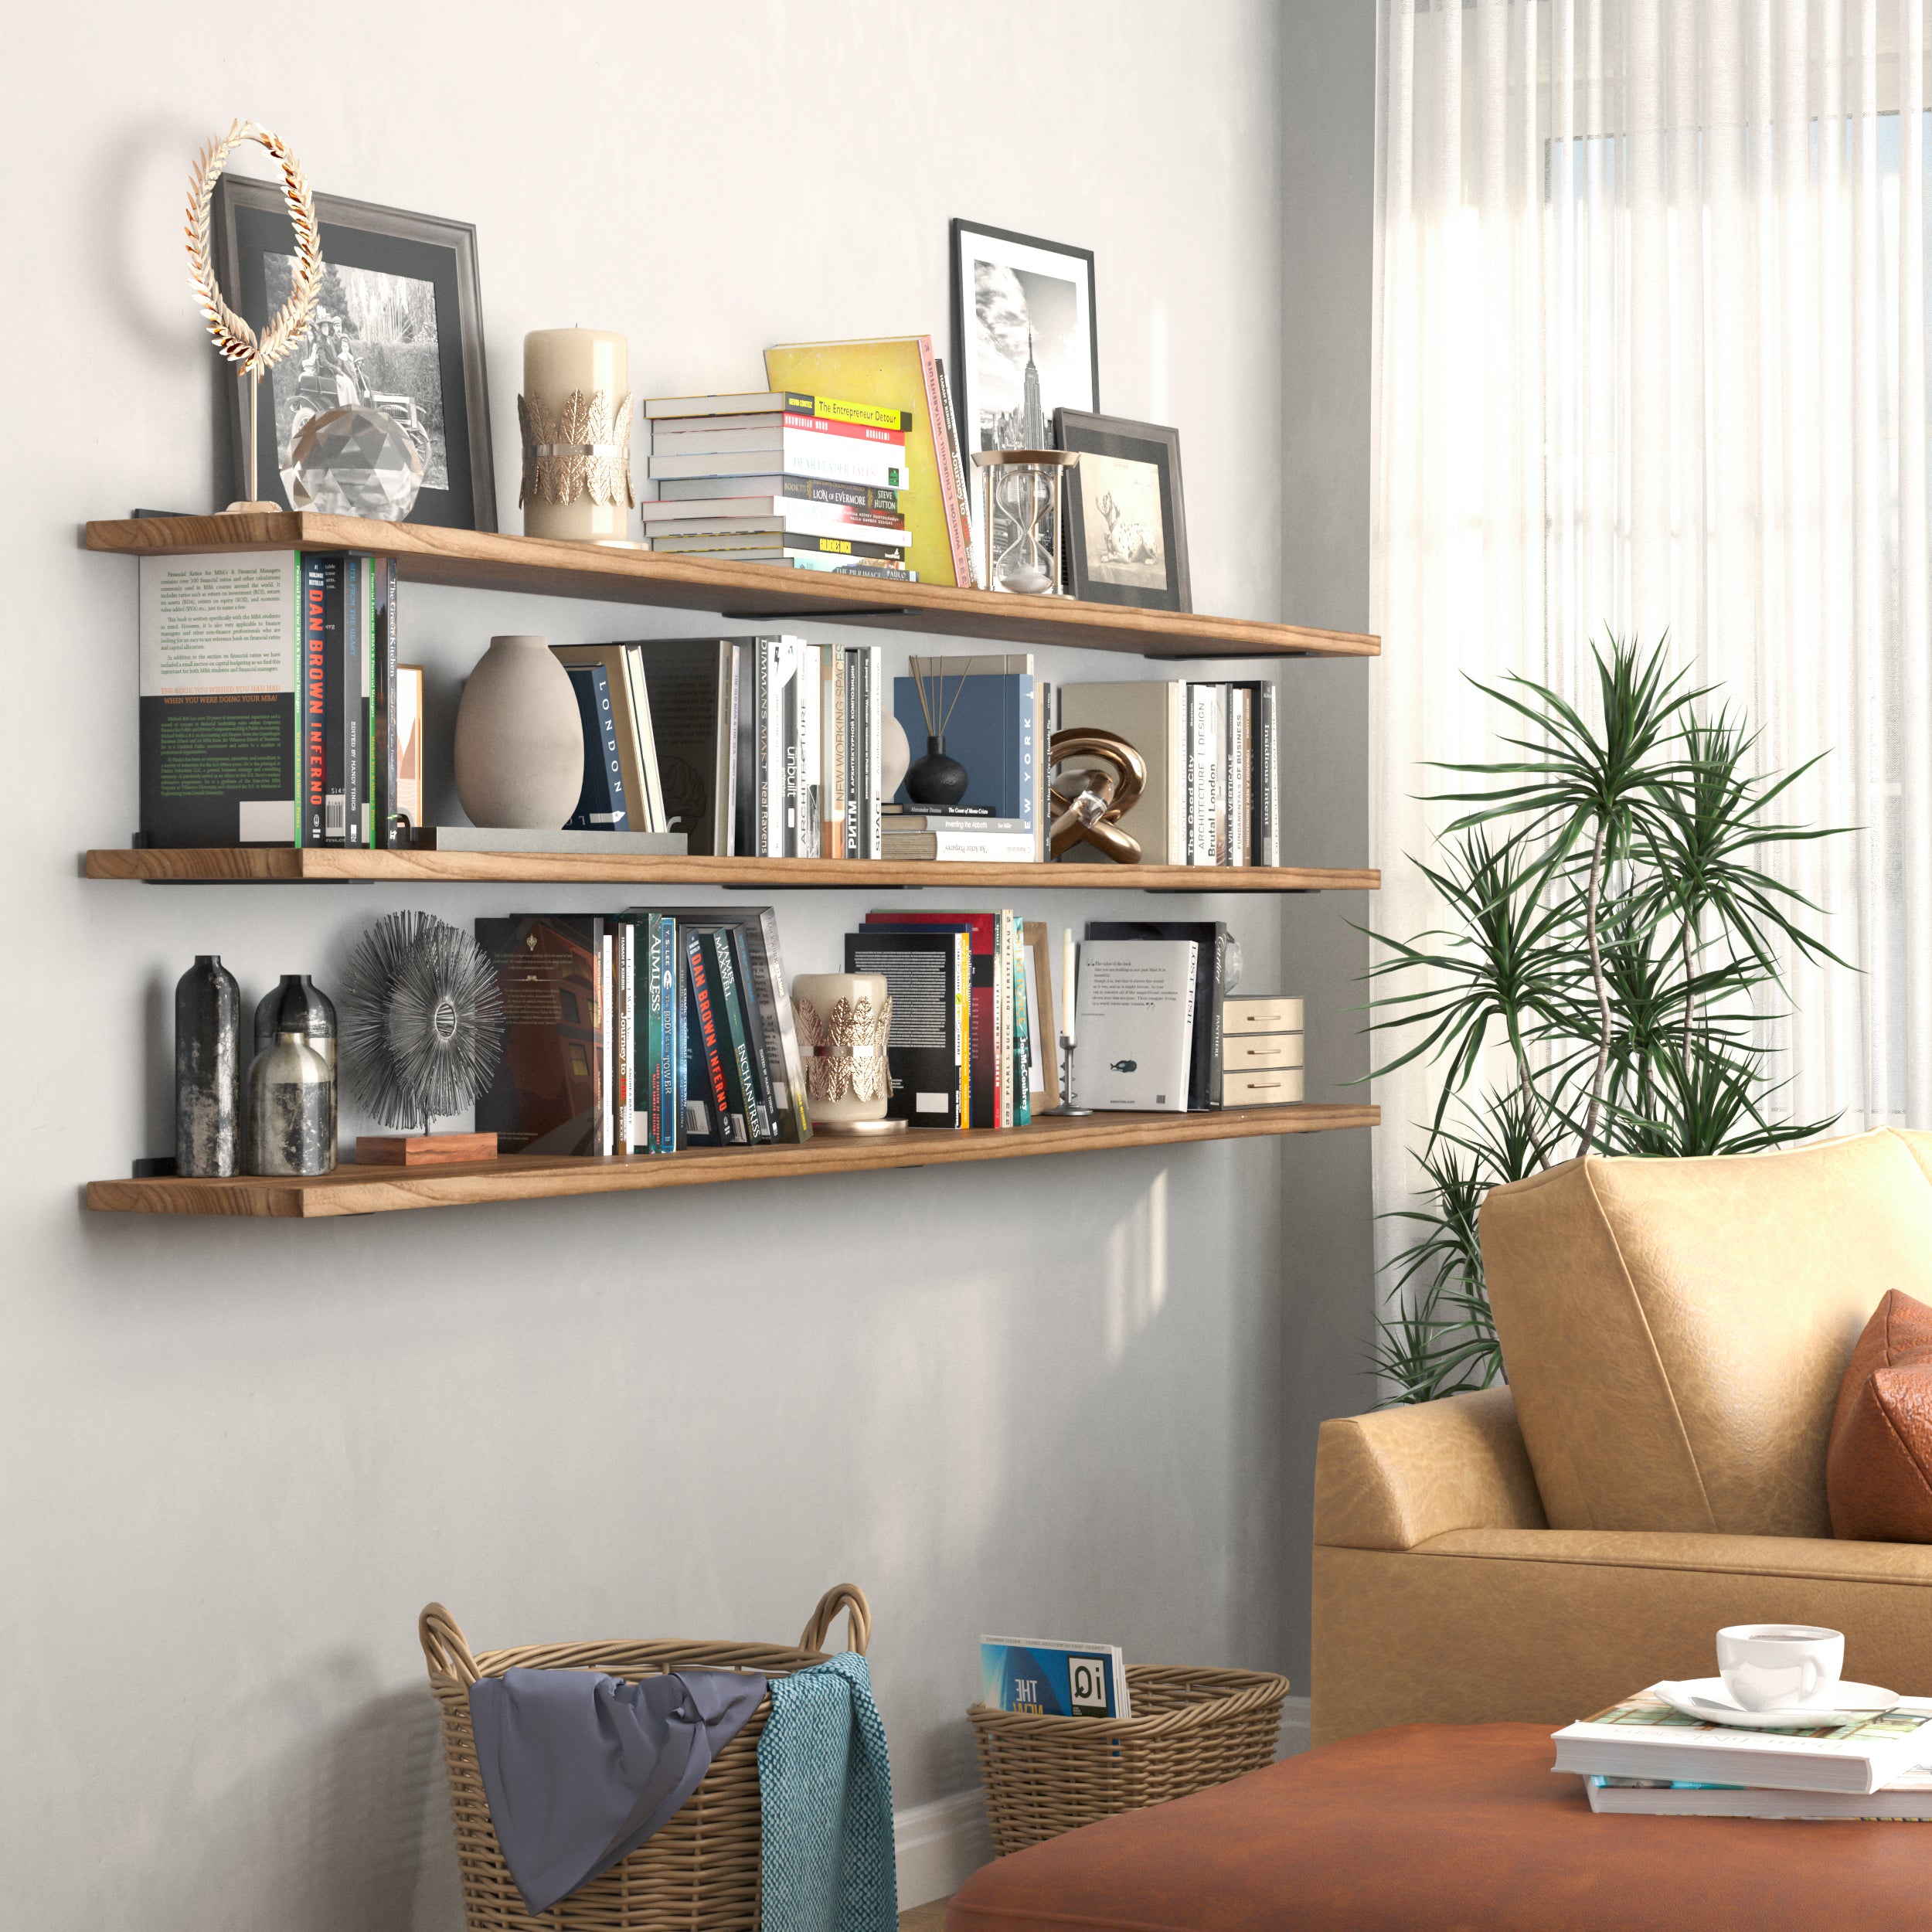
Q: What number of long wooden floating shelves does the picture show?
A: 3